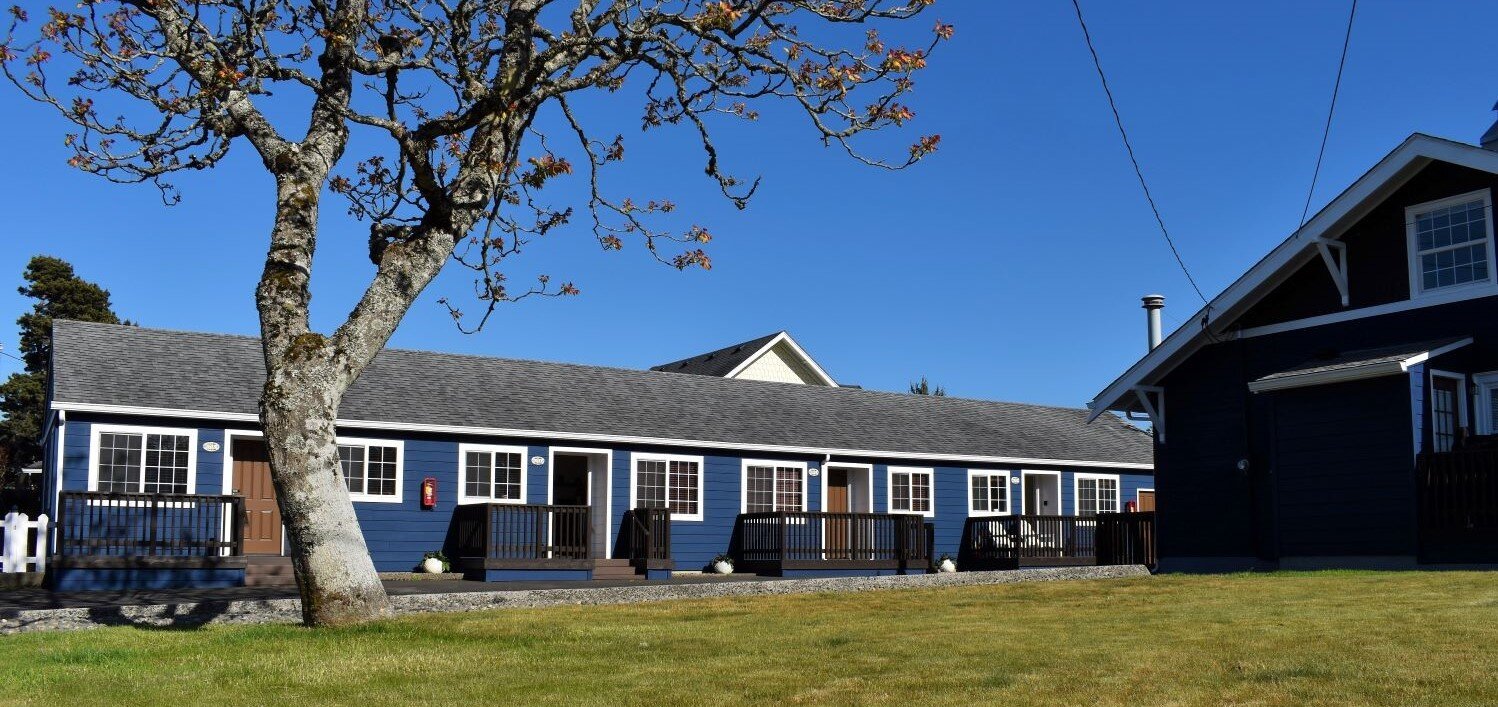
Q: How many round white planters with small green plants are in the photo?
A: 3